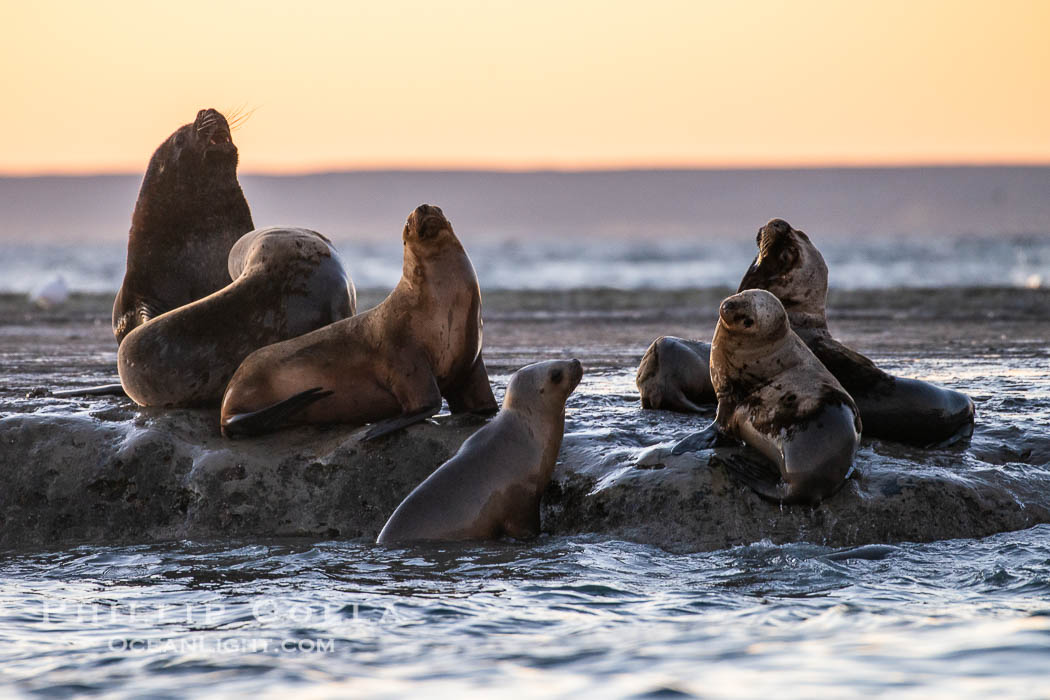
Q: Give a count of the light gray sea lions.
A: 1